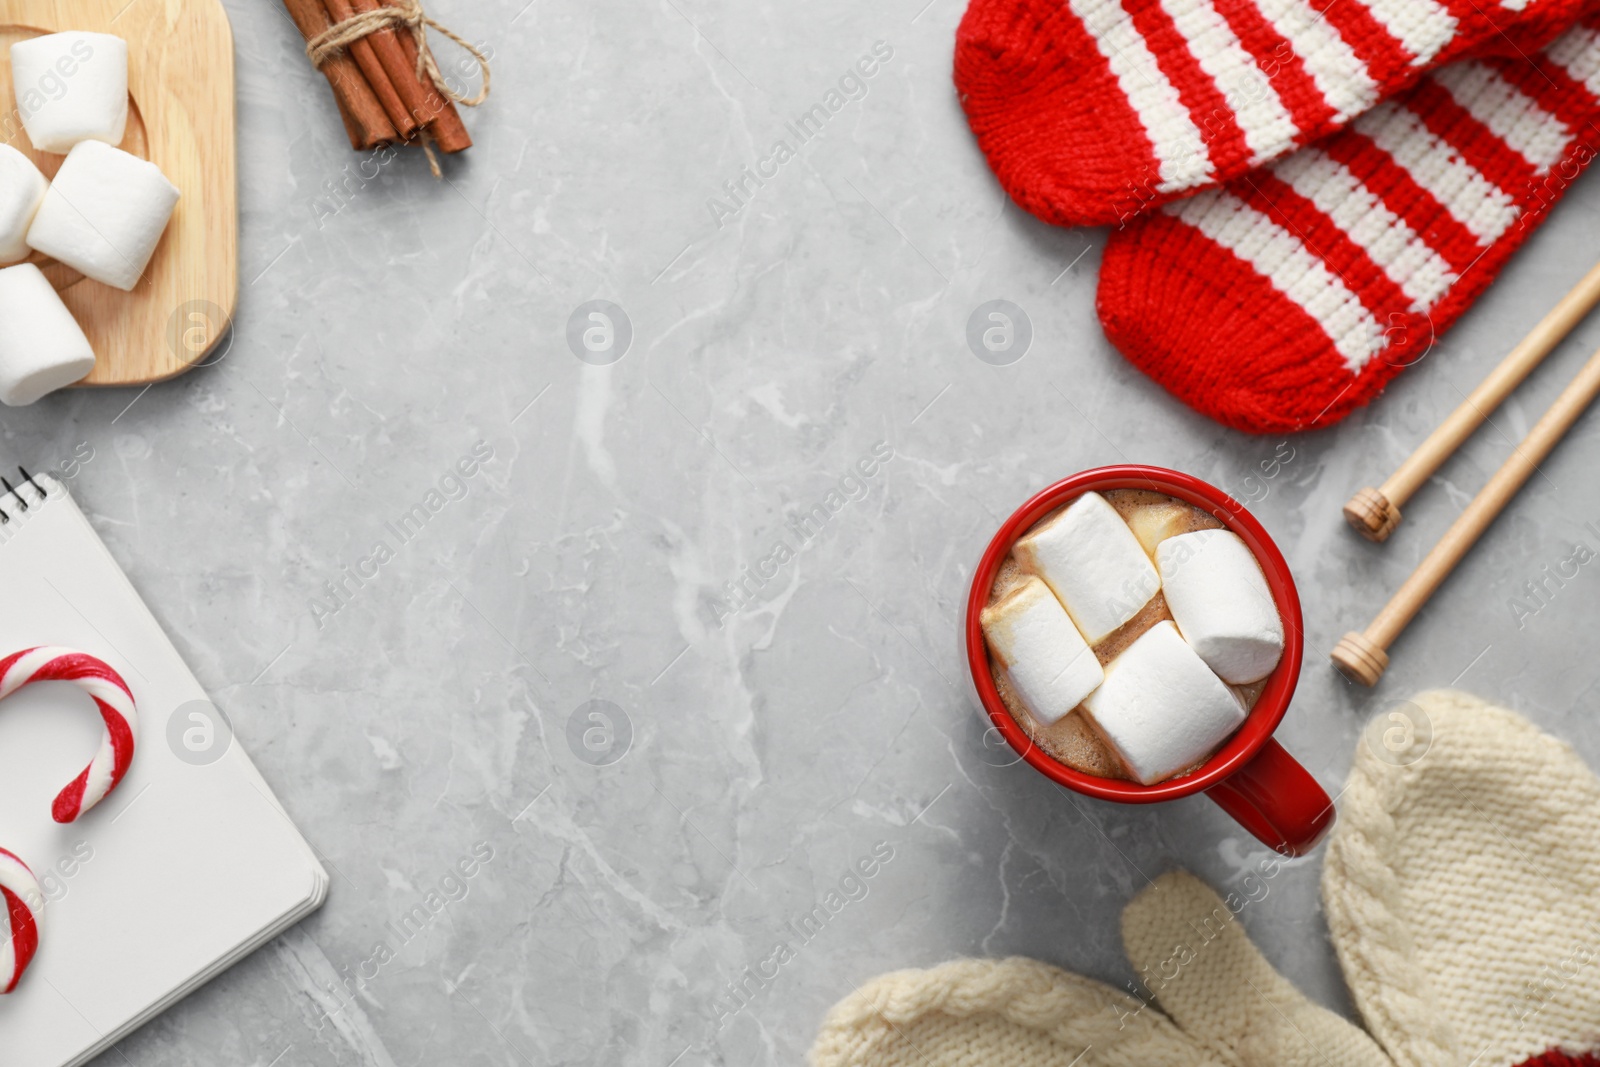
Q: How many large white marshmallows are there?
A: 8